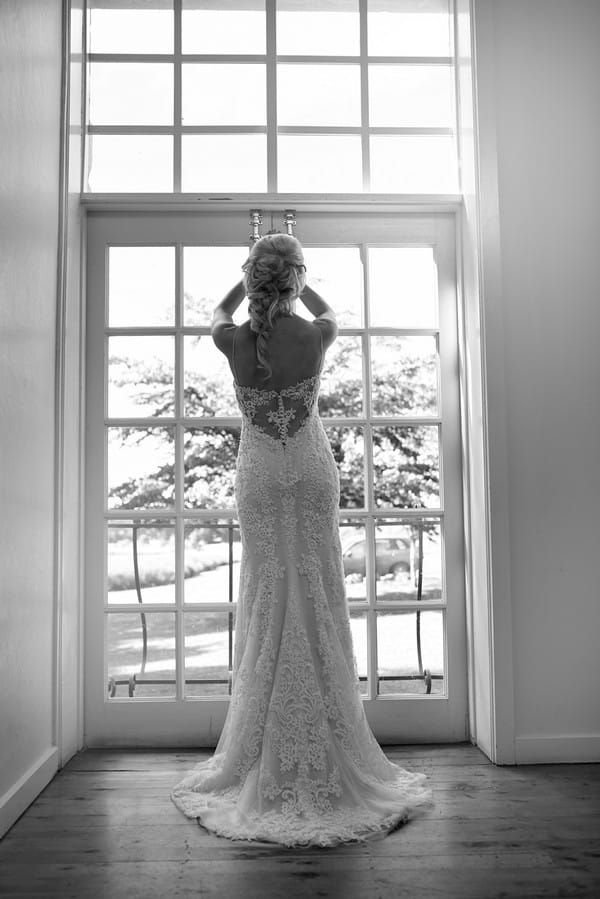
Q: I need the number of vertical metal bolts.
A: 2